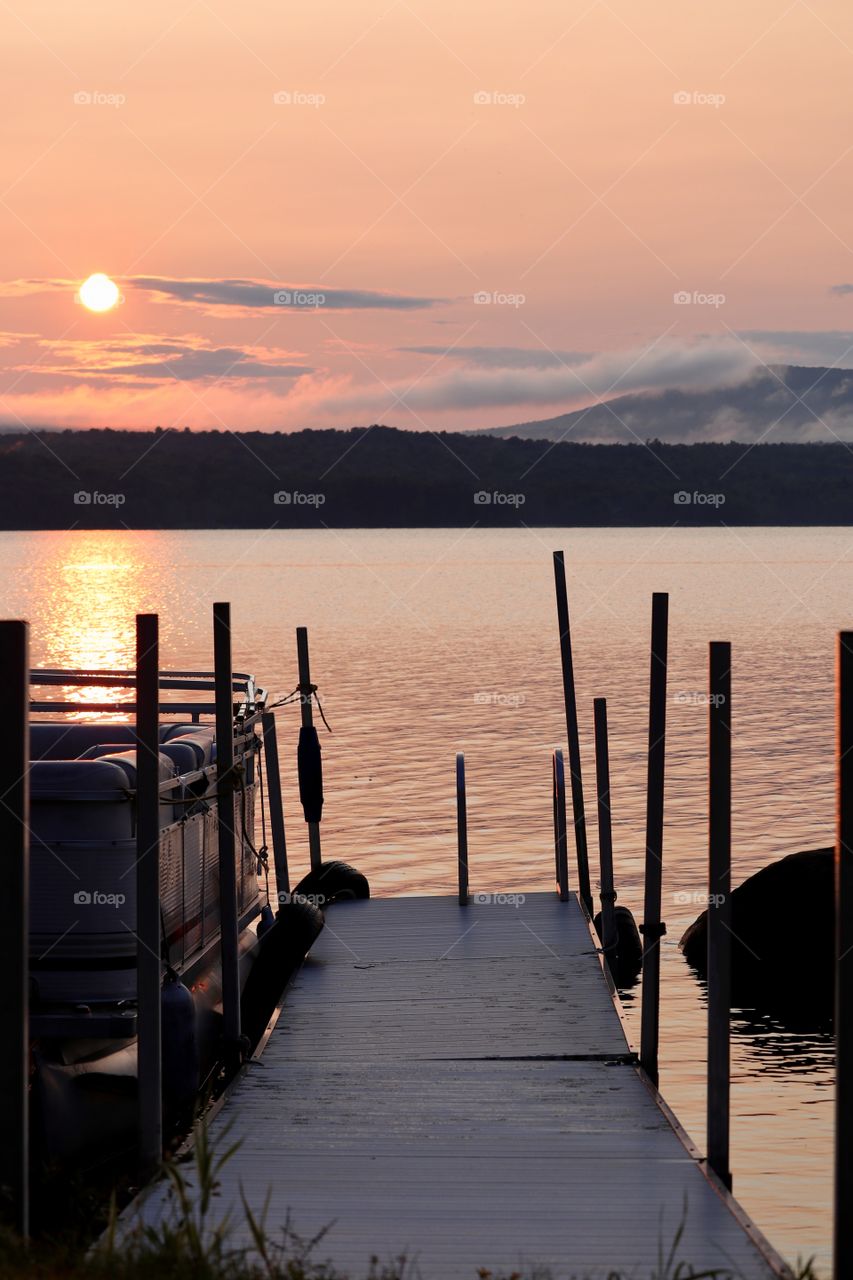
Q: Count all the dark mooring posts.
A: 10